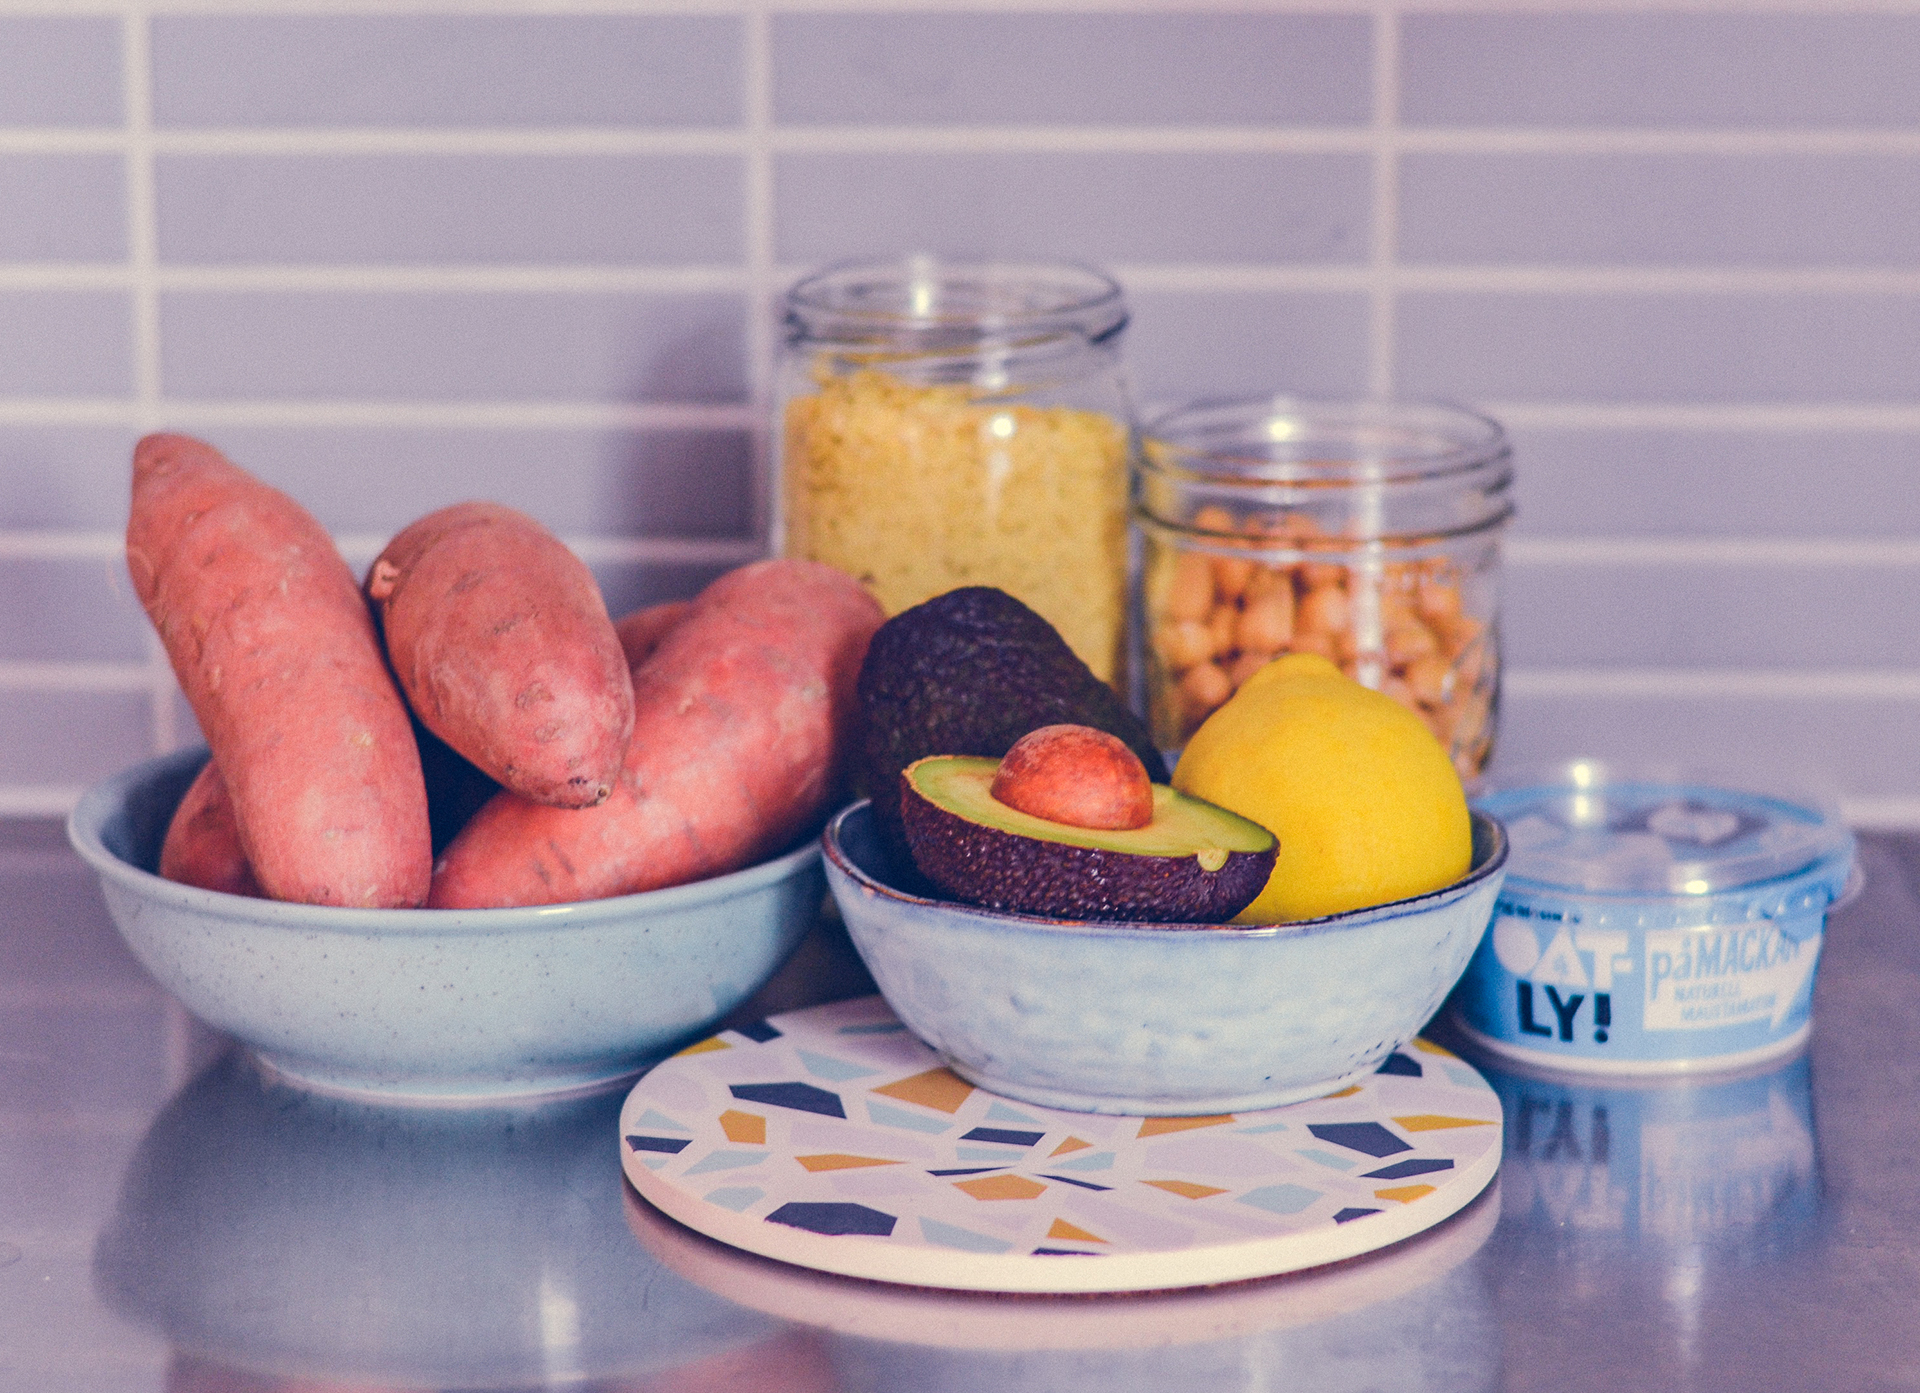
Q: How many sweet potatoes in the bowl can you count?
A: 5